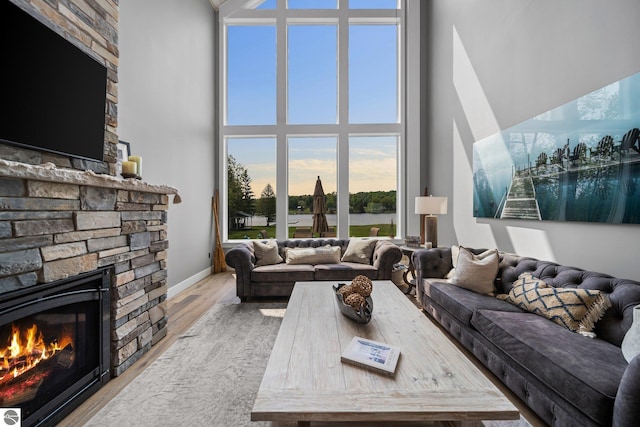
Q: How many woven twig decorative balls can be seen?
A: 3